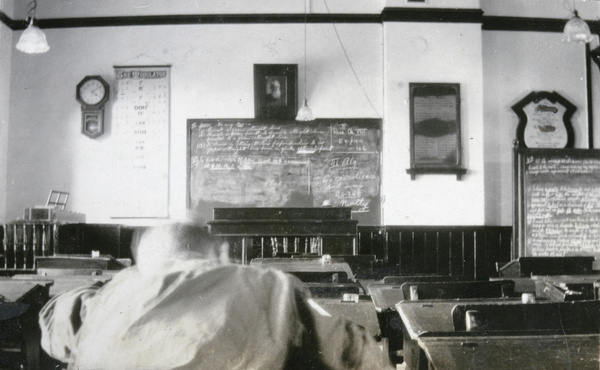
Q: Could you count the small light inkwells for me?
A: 4